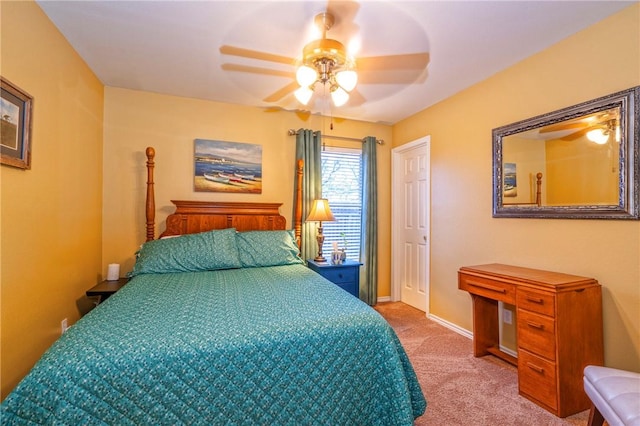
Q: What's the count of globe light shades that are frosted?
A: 4